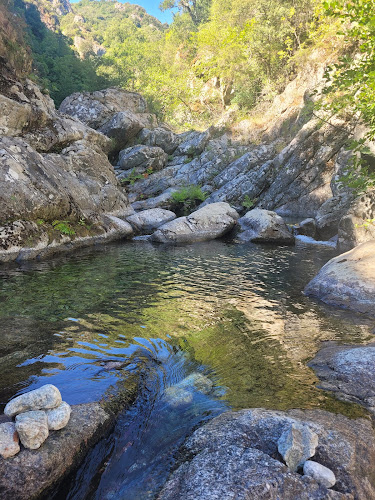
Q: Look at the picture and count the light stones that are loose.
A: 6